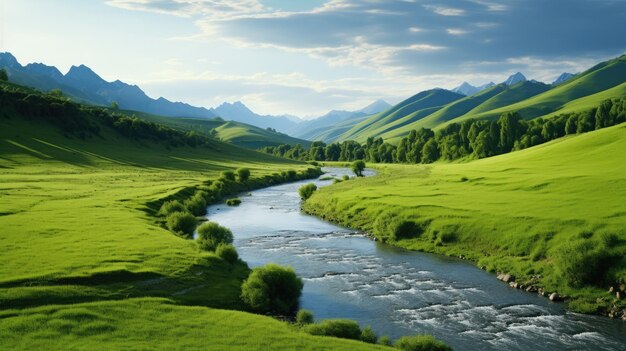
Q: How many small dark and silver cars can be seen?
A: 0